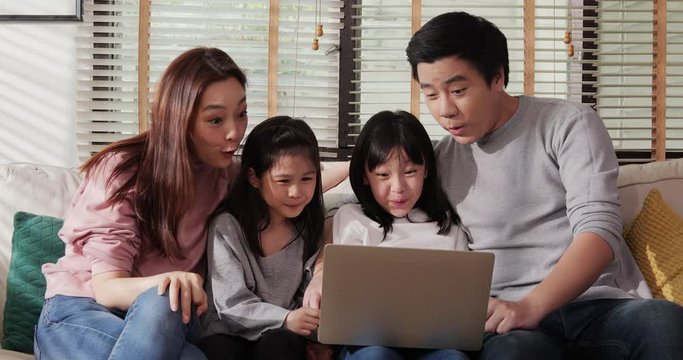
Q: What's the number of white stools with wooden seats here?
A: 0